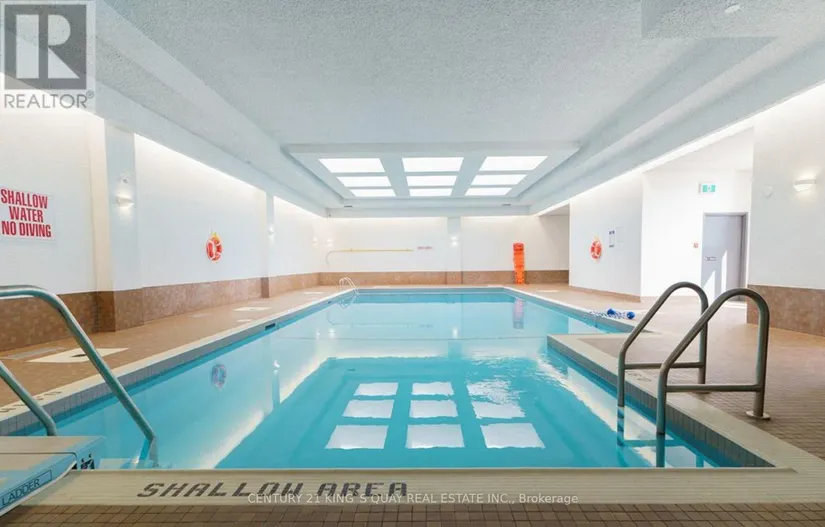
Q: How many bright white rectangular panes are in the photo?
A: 9